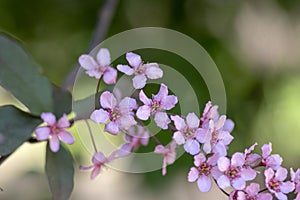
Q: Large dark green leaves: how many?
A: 3